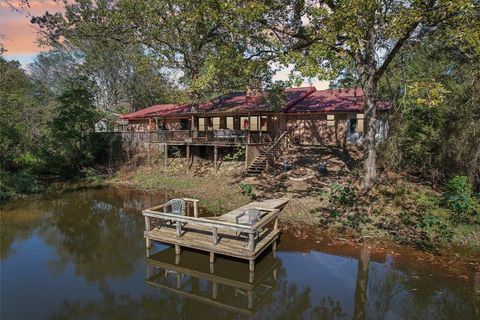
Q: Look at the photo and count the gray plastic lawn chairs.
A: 2